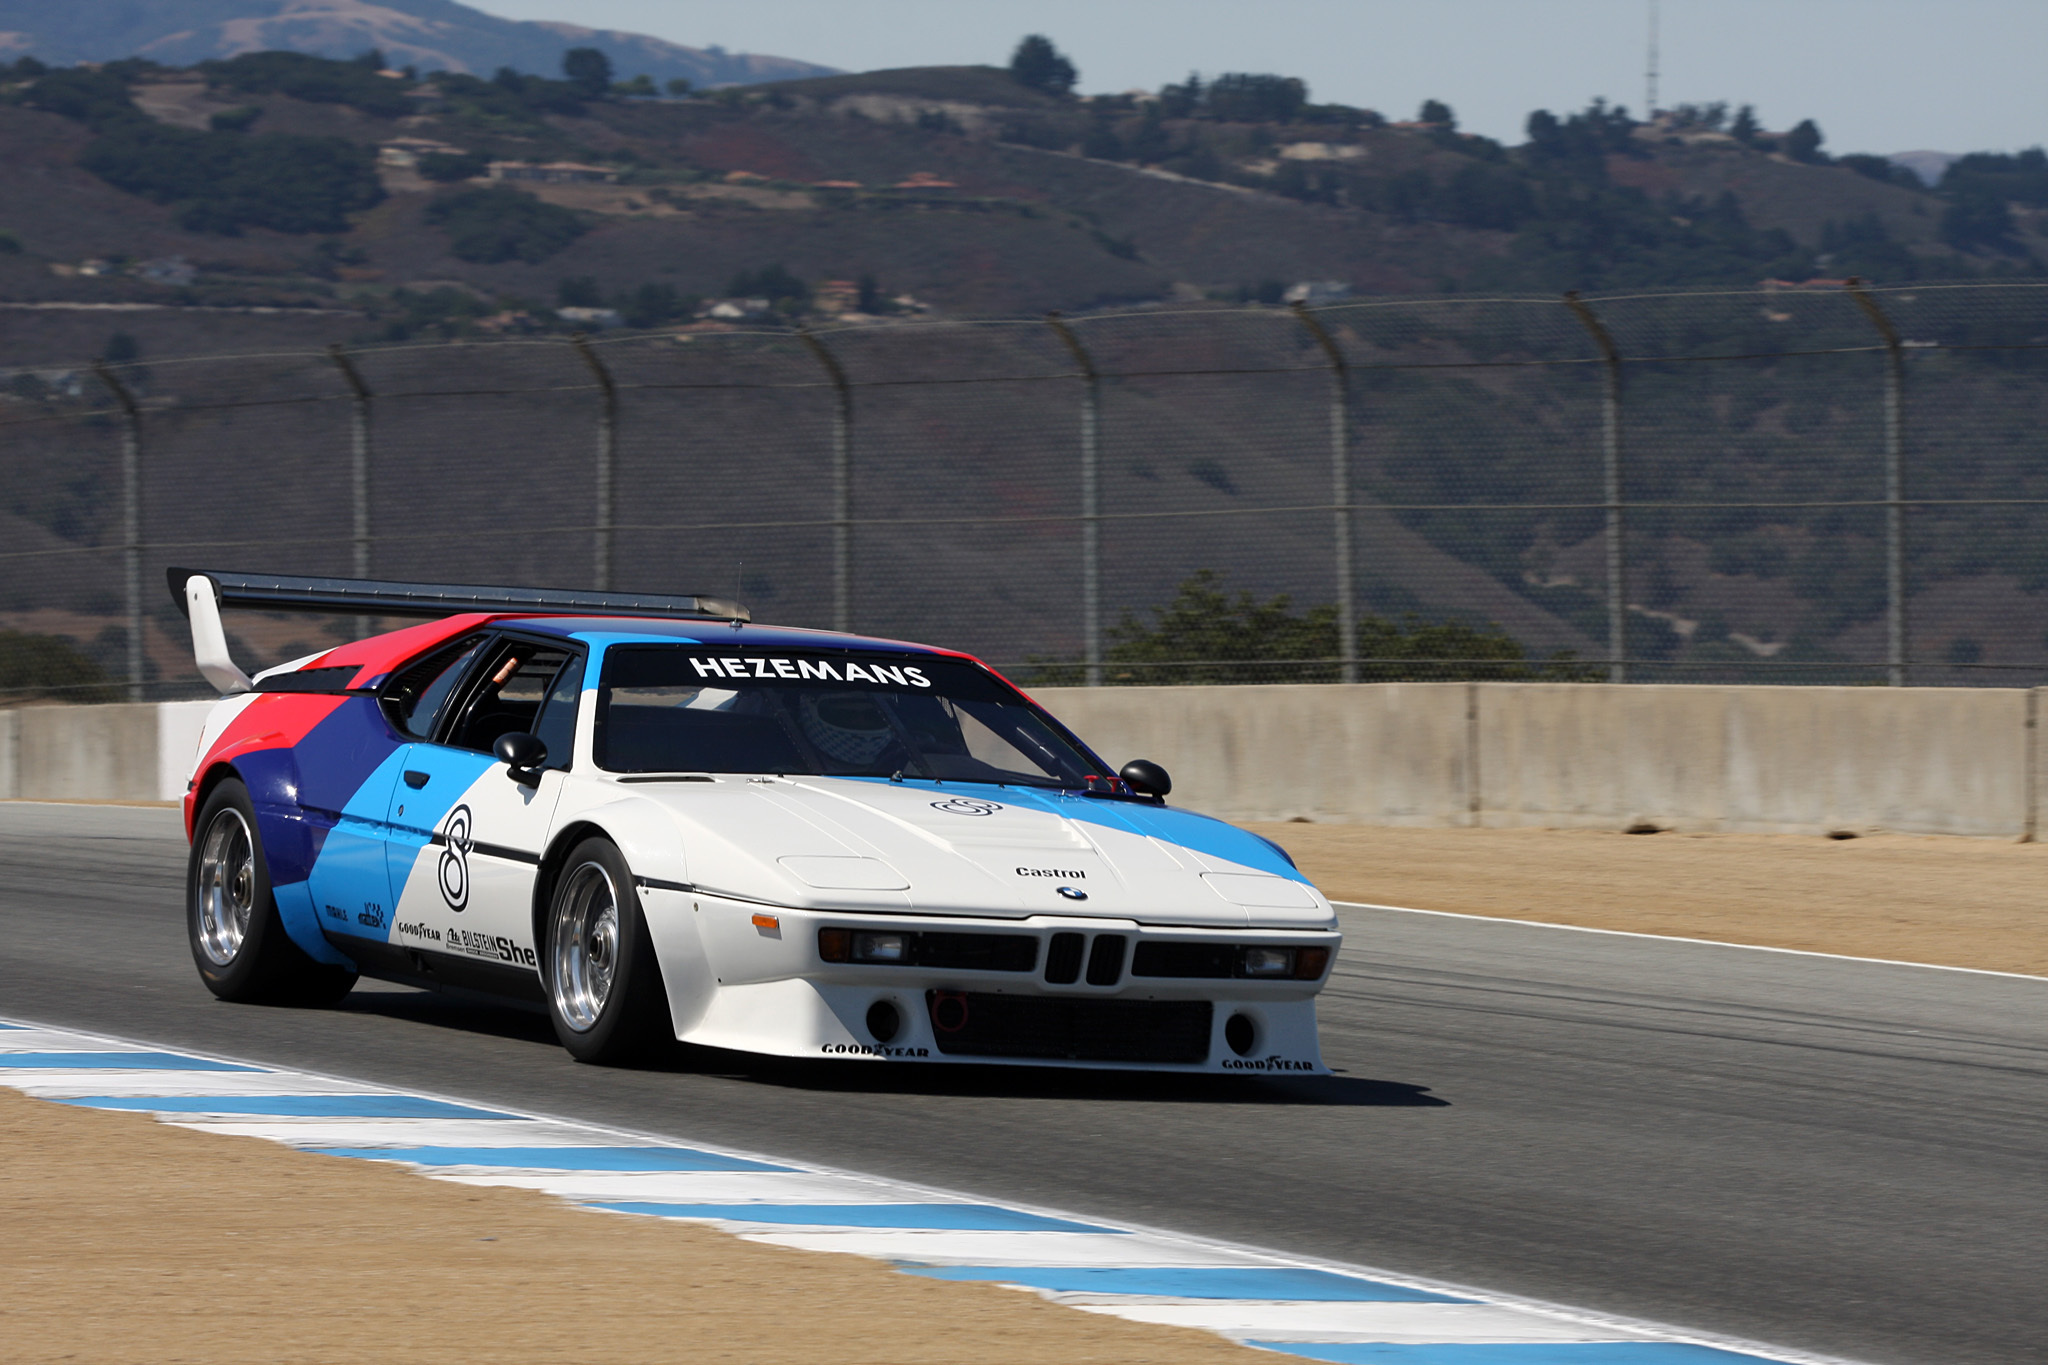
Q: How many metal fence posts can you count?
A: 8